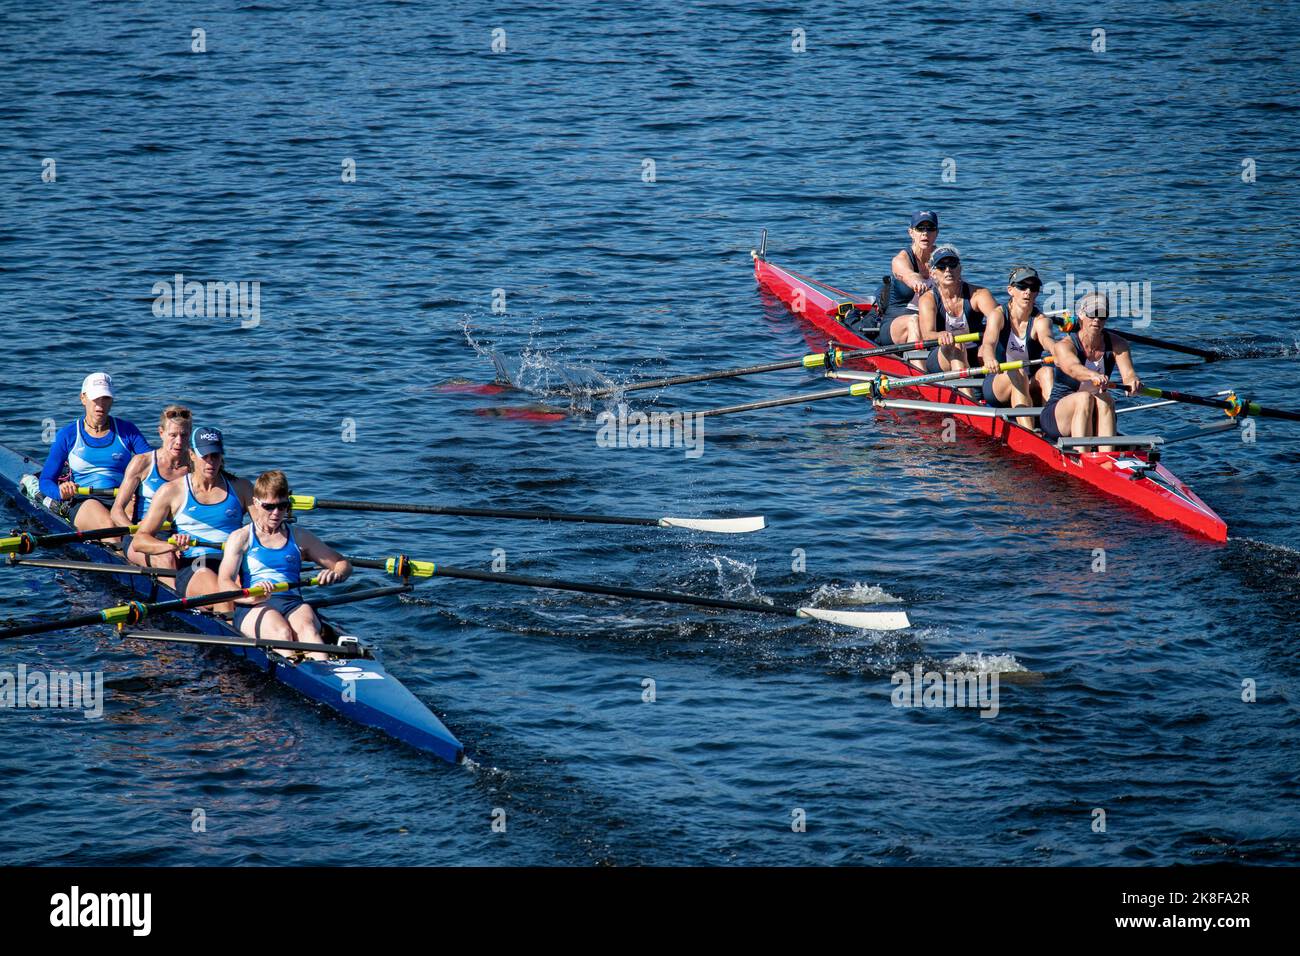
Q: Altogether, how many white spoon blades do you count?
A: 2